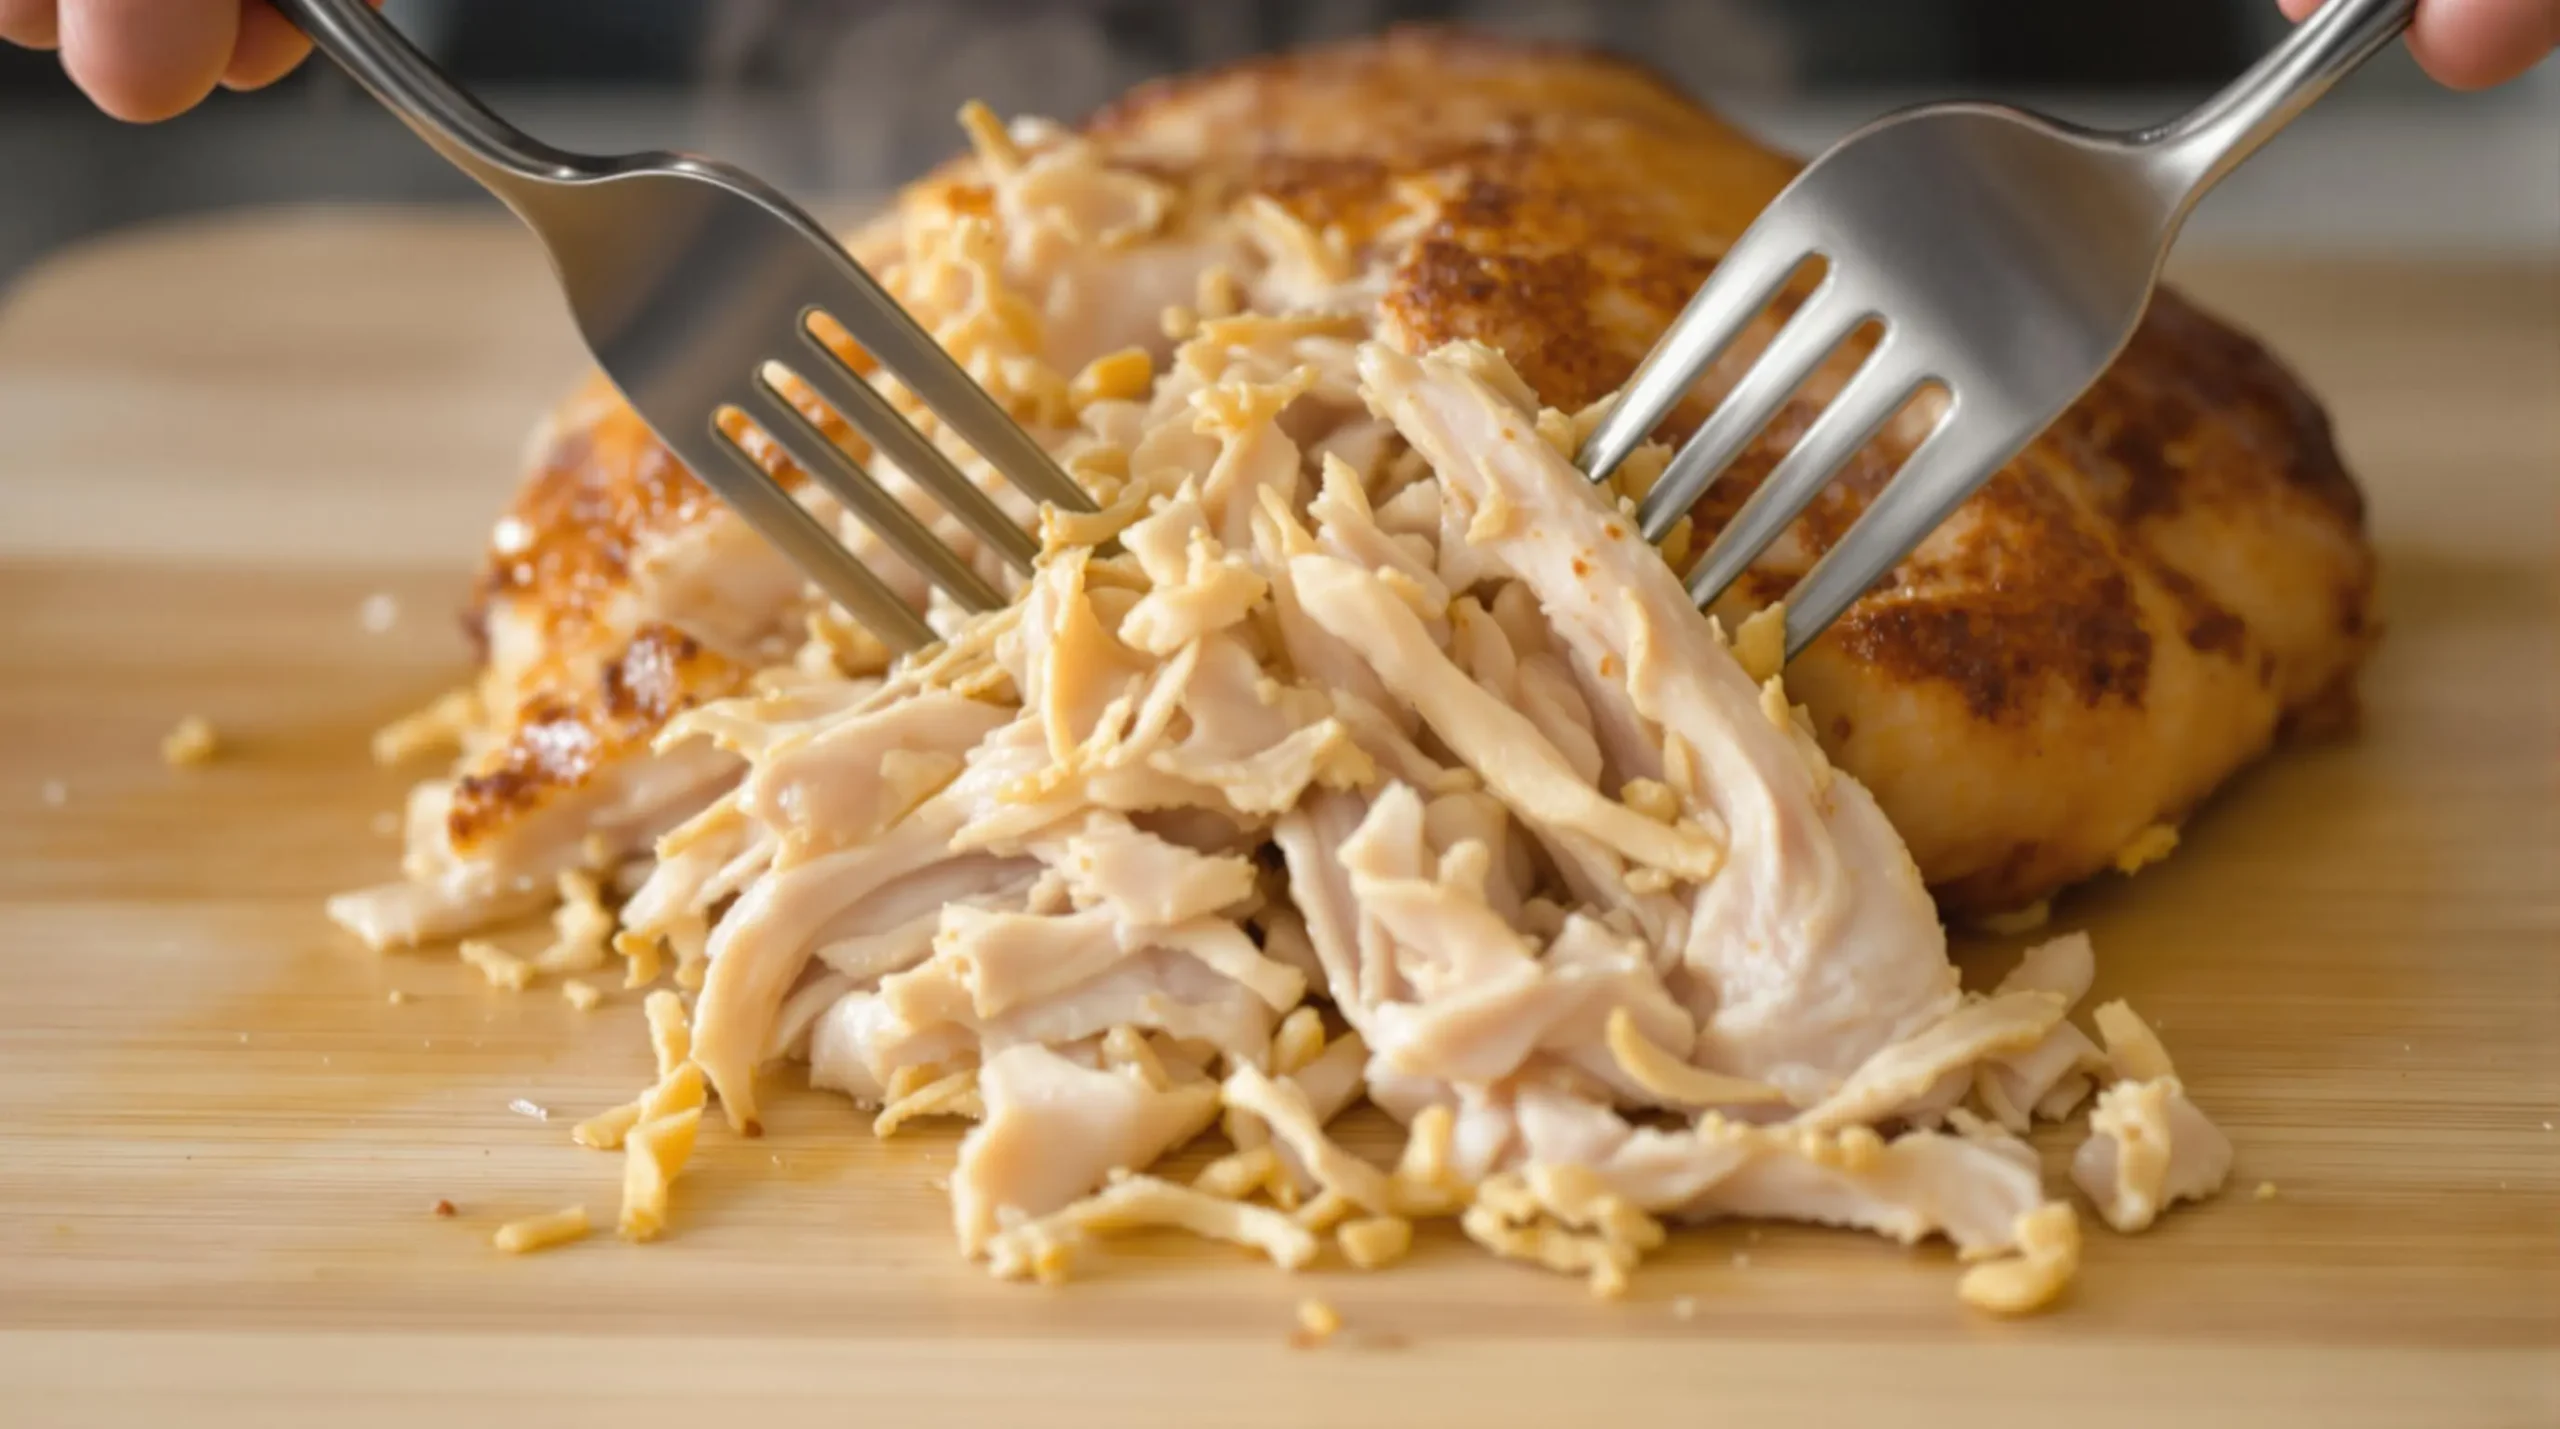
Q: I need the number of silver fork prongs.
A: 8